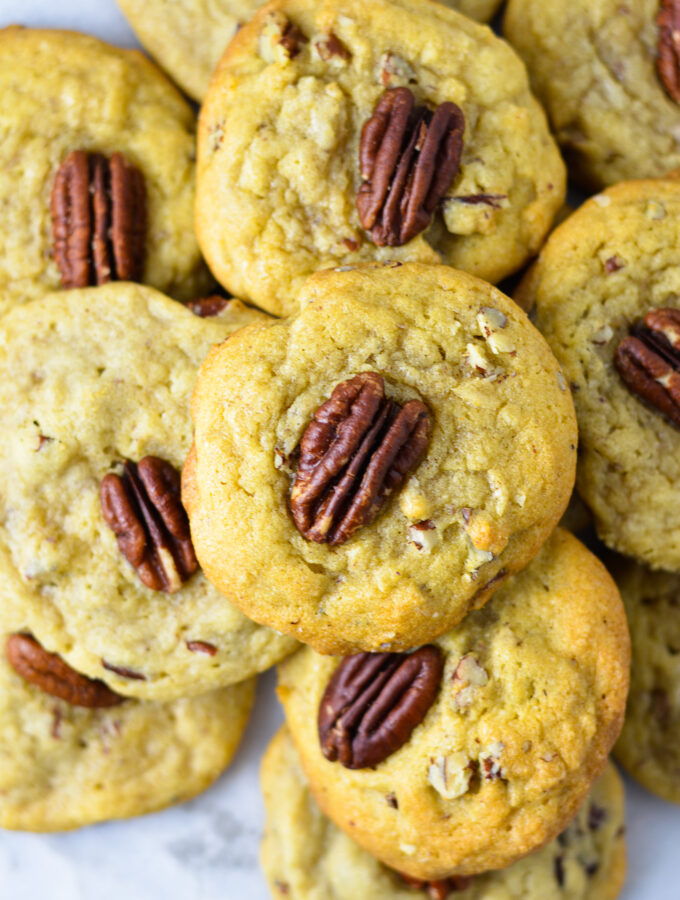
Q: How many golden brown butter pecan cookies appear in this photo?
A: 11